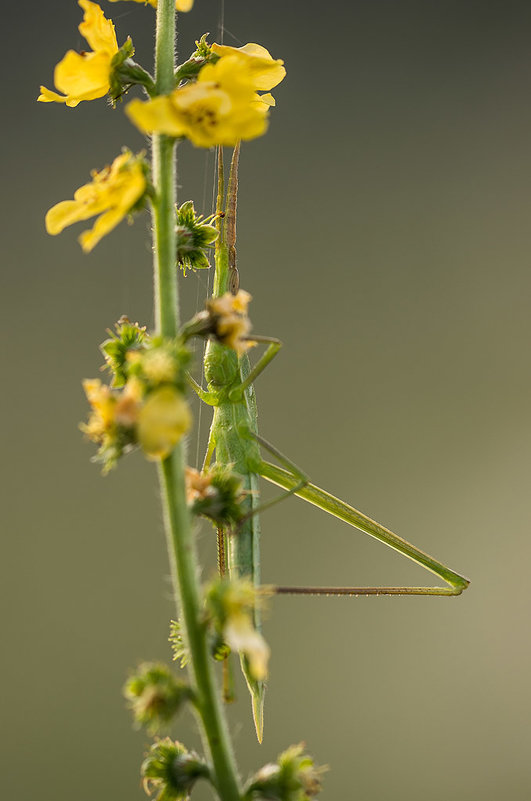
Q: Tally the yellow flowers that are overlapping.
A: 2